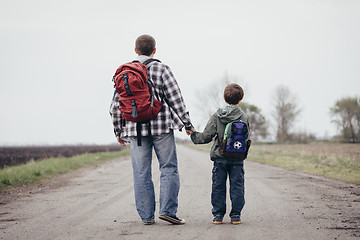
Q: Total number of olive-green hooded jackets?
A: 1